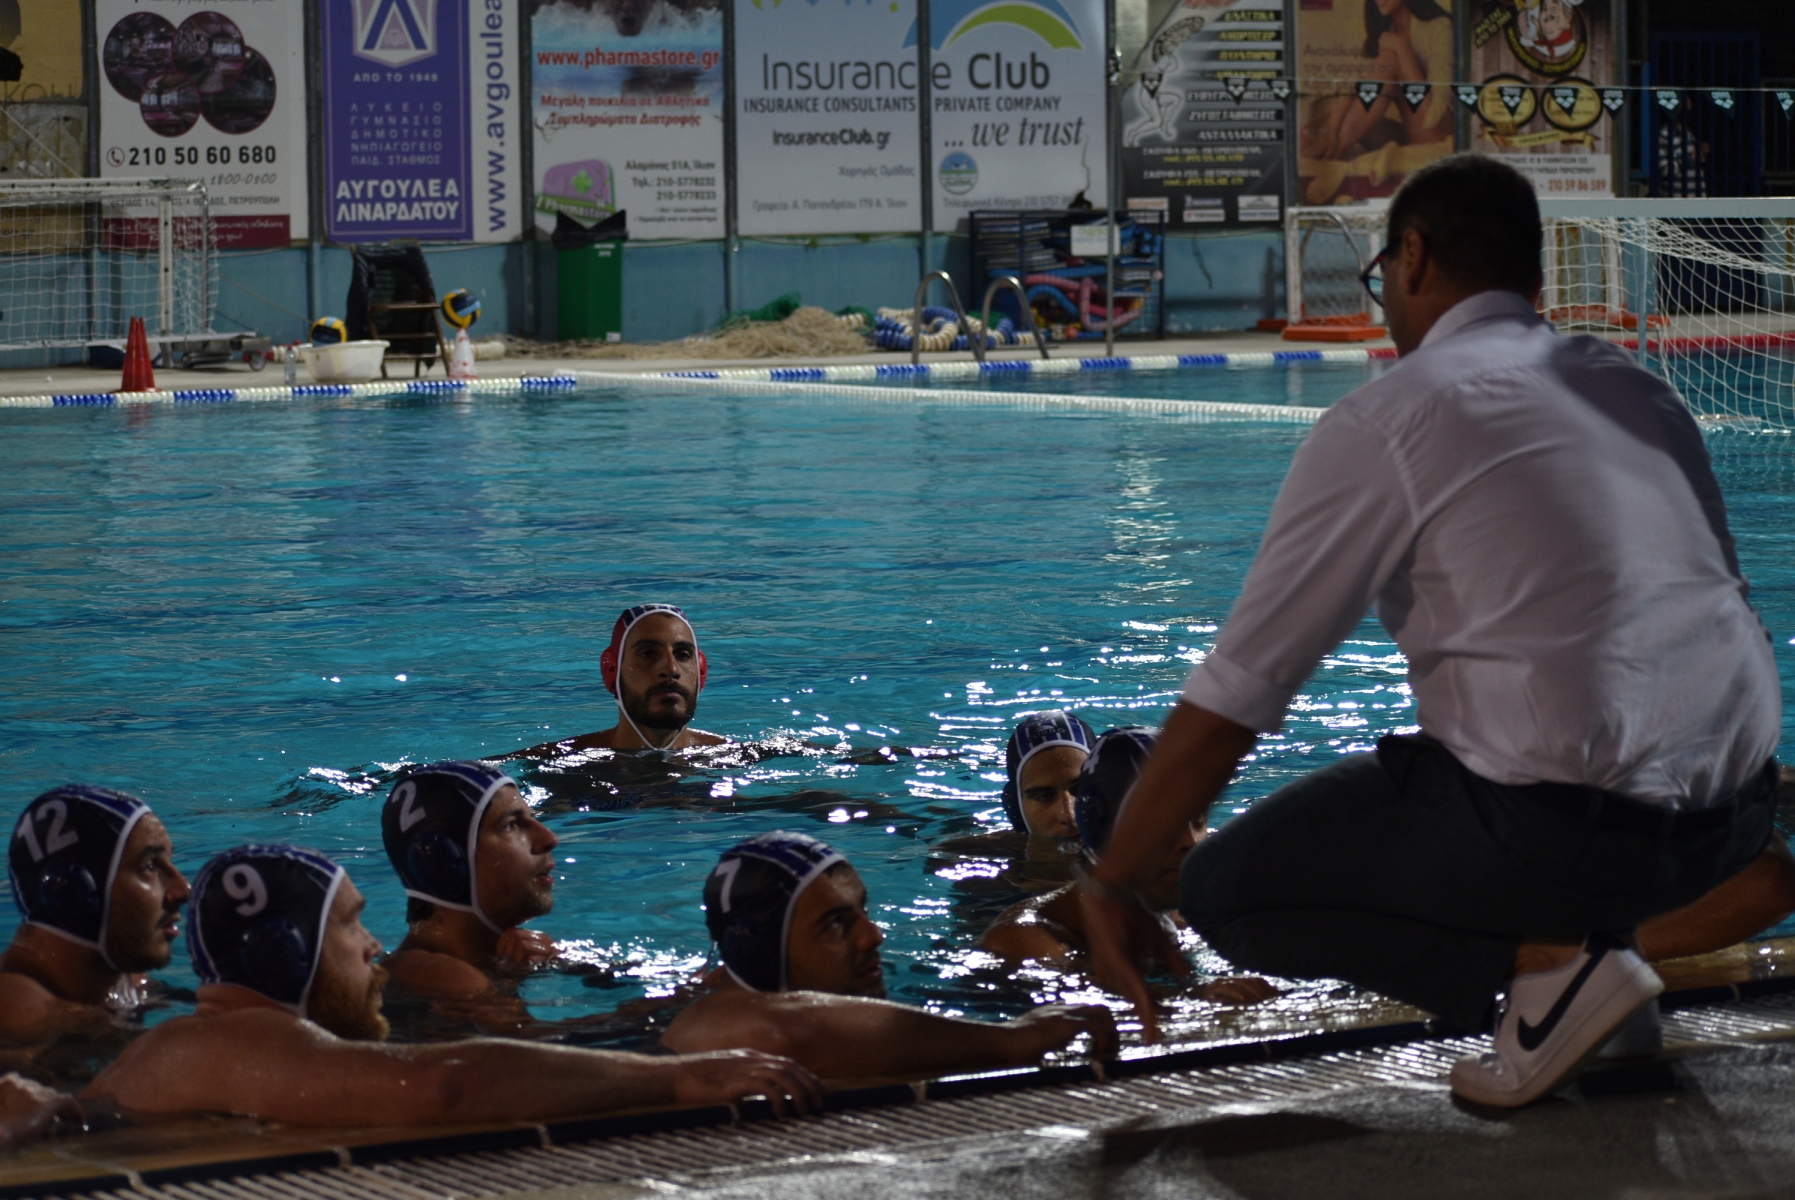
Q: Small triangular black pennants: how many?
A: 12